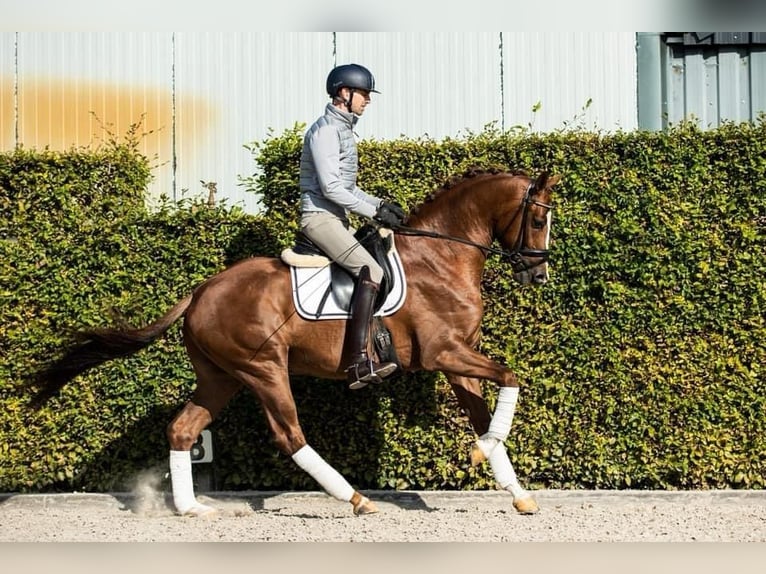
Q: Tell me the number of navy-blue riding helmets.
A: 1